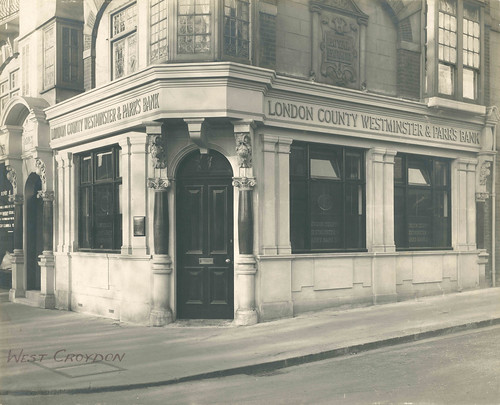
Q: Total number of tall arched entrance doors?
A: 2